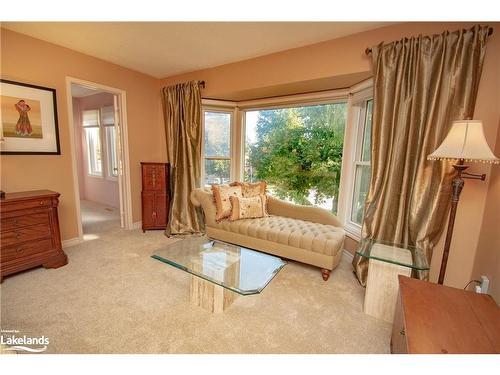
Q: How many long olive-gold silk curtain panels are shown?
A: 2